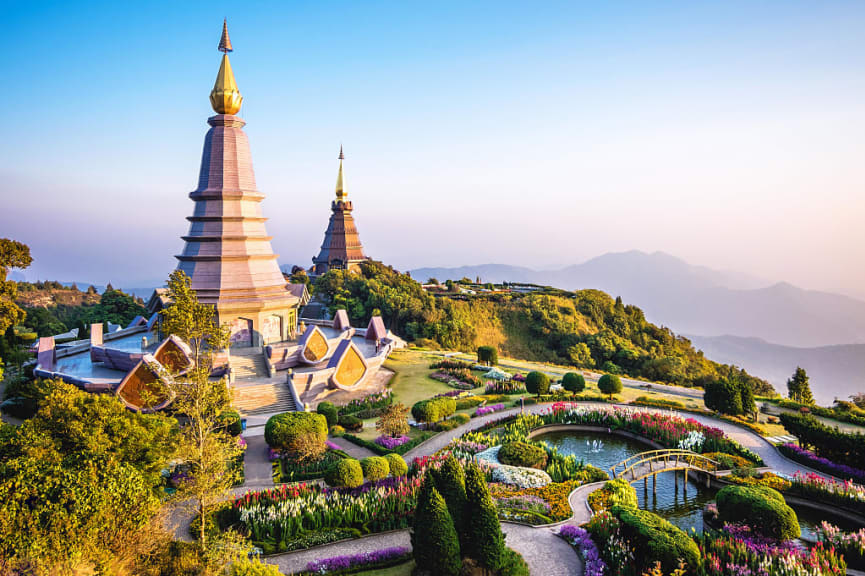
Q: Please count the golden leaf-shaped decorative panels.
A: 4